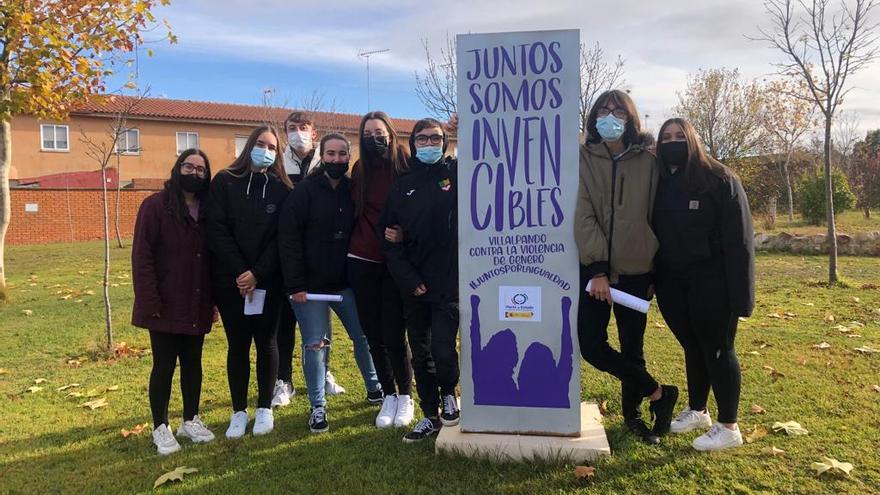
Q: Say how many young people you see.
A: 8